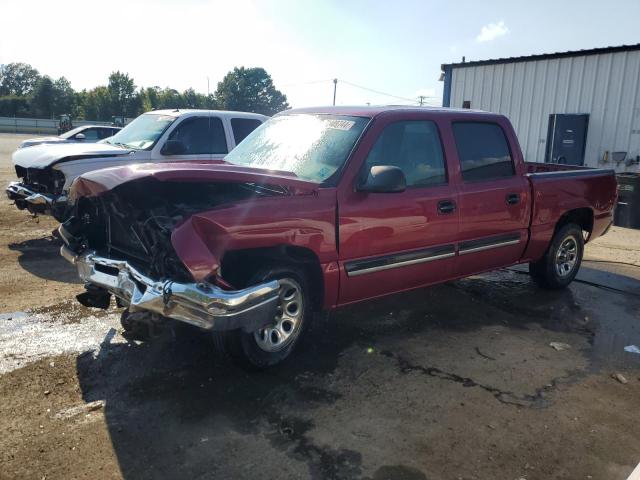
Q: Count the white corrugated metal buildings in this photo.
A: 1